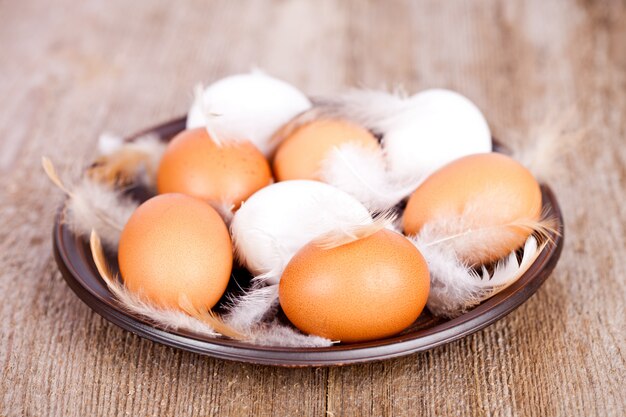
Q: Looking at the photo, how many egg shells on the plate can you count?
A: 8